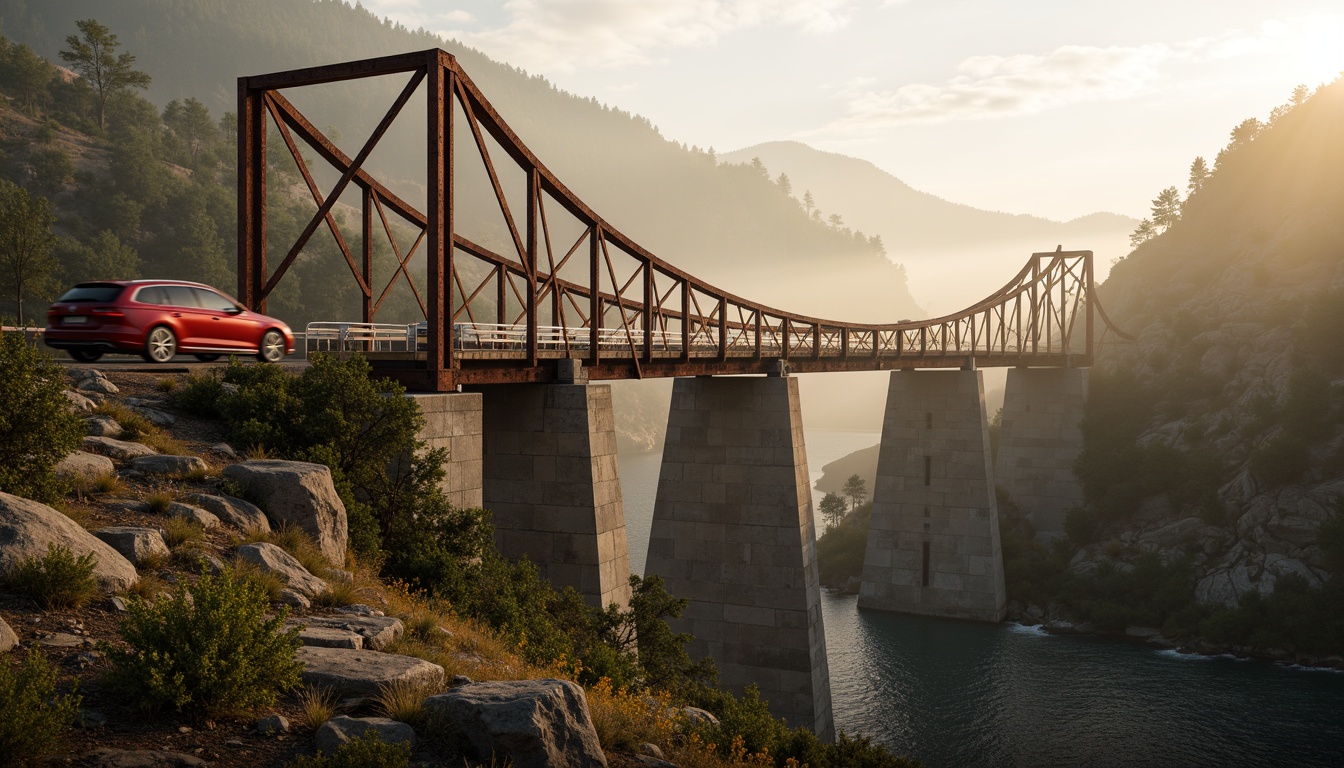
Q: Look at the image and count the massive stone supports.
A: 5